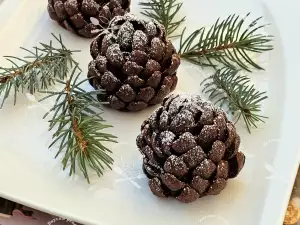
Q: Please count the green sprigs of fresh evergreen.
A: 5